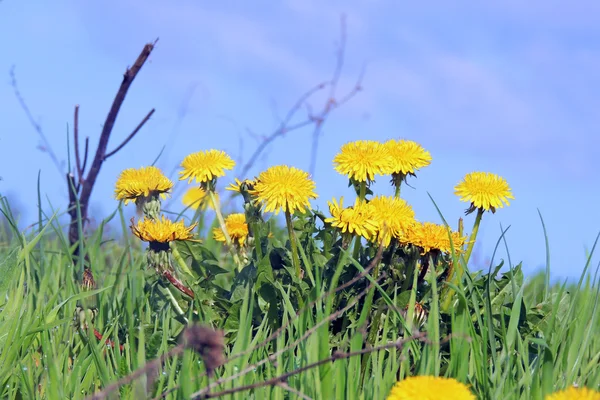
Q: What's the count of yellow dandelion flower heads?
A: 15